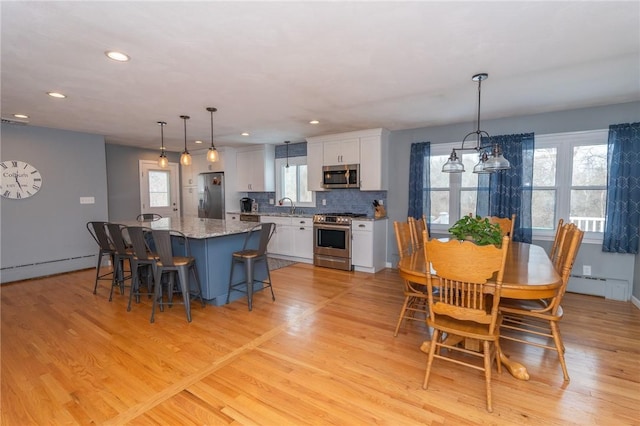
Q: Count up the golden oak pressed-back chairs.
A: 6